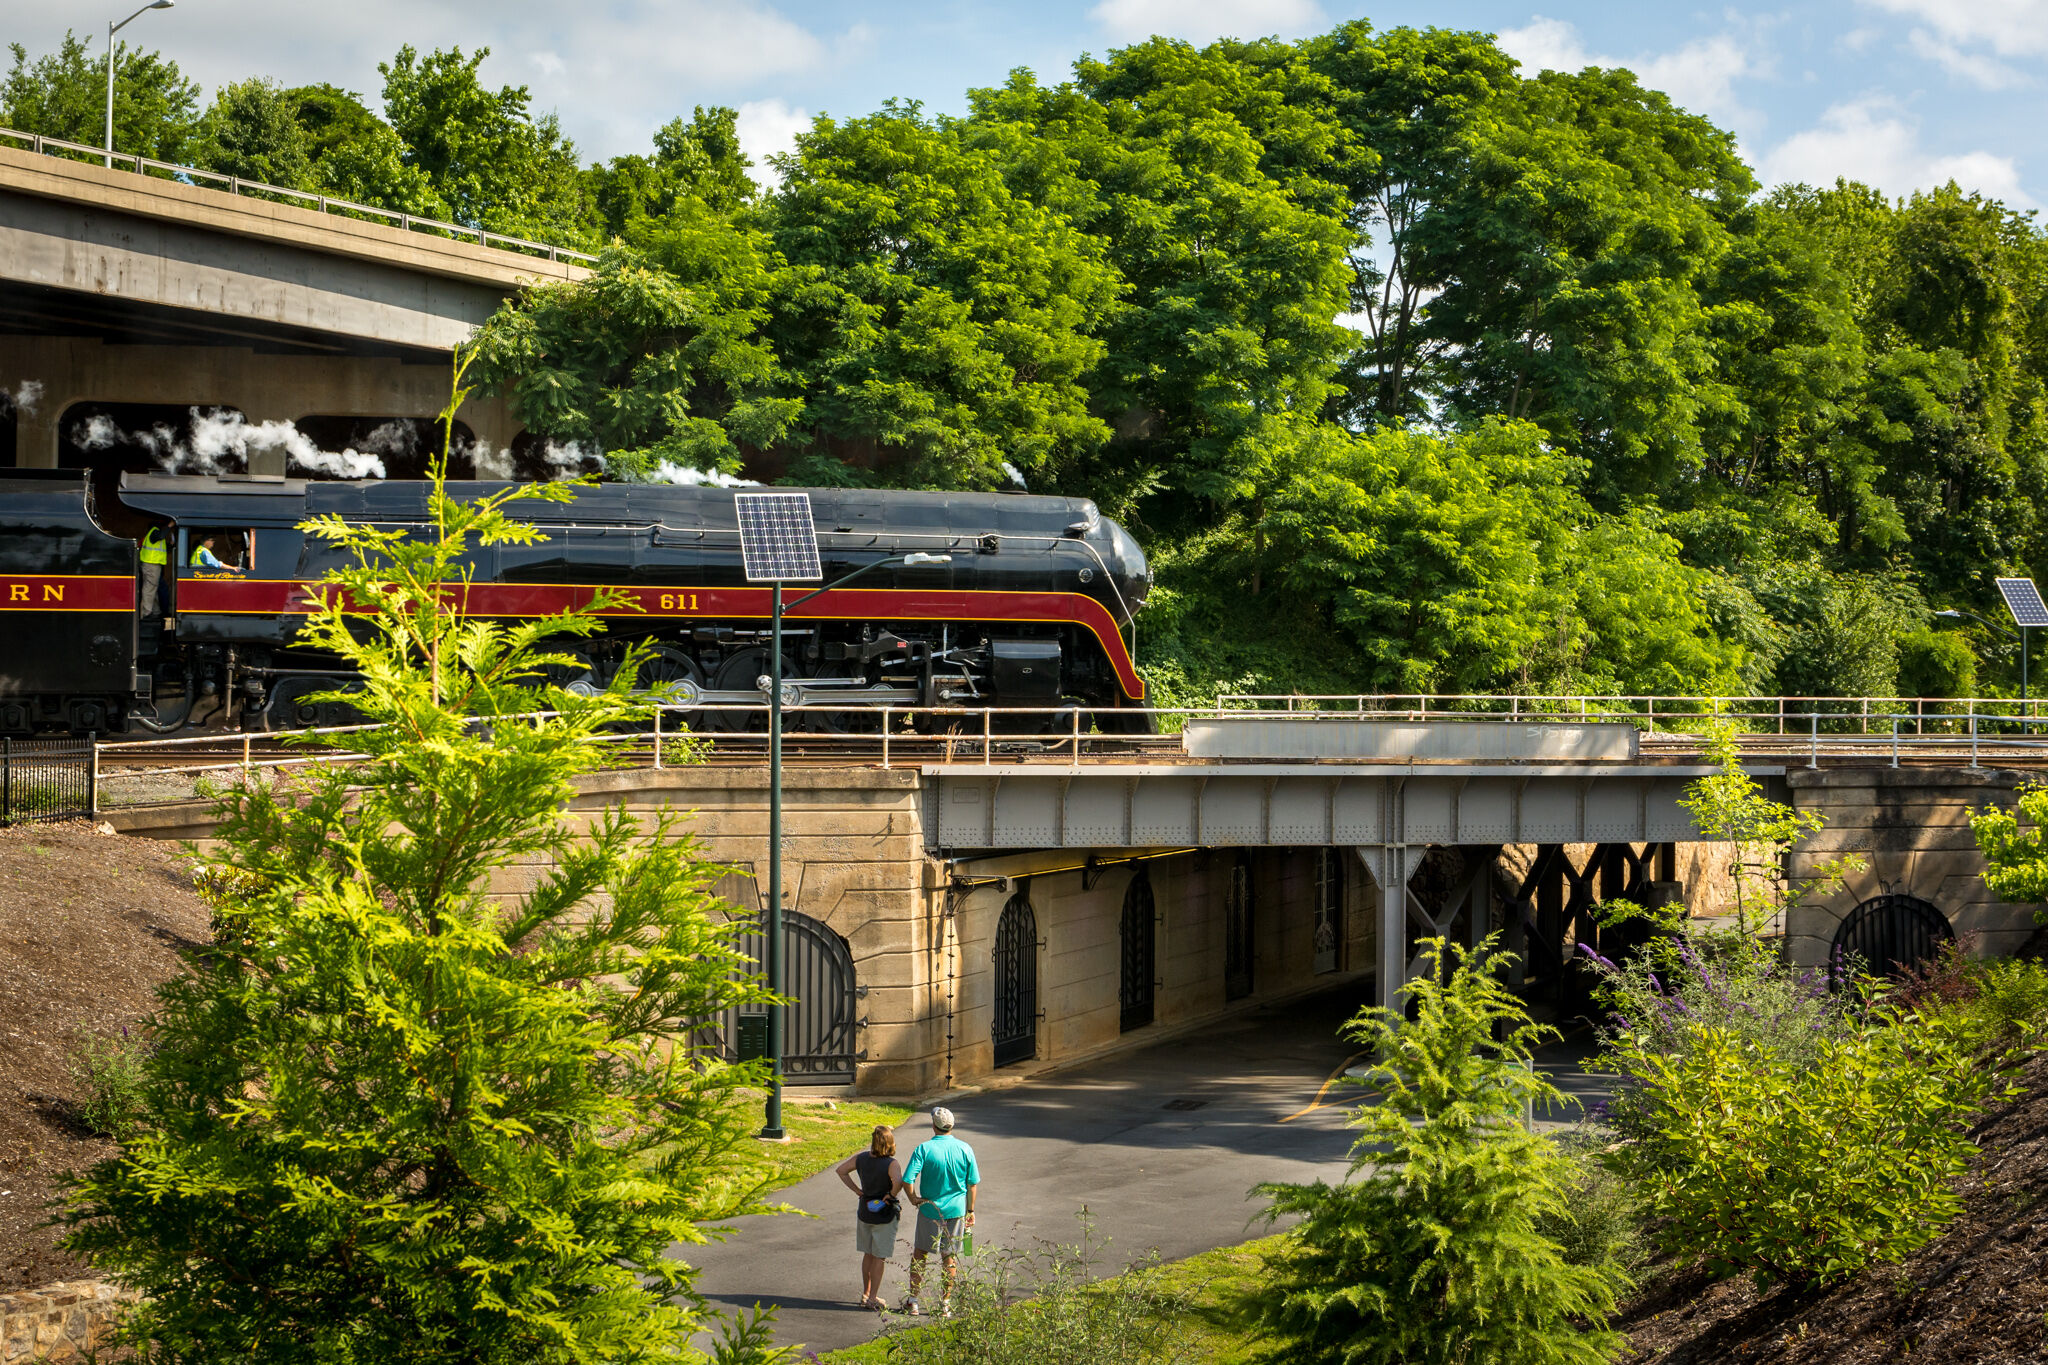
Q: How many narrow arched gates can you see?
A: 4